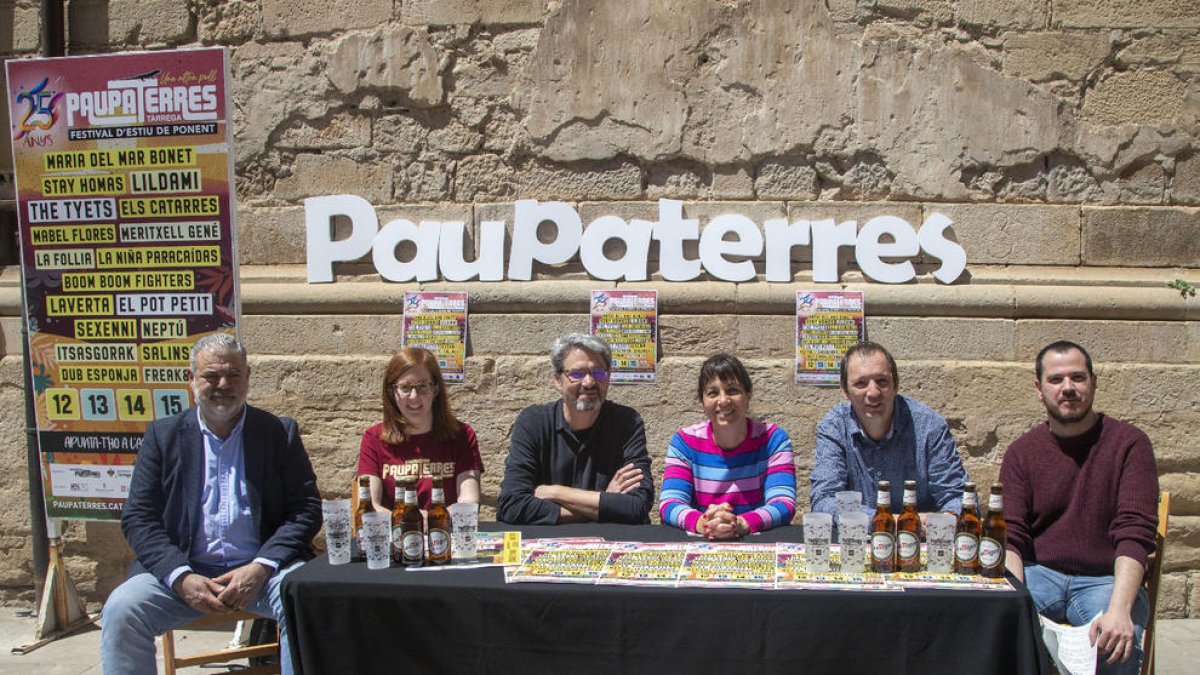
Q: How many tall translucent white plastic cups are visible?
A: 7